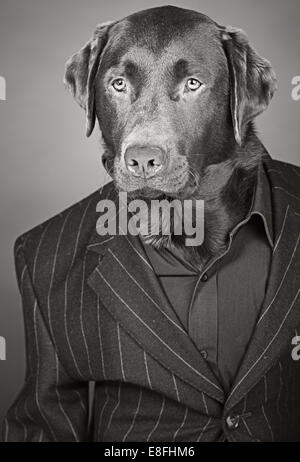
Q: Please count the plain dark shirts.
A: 1